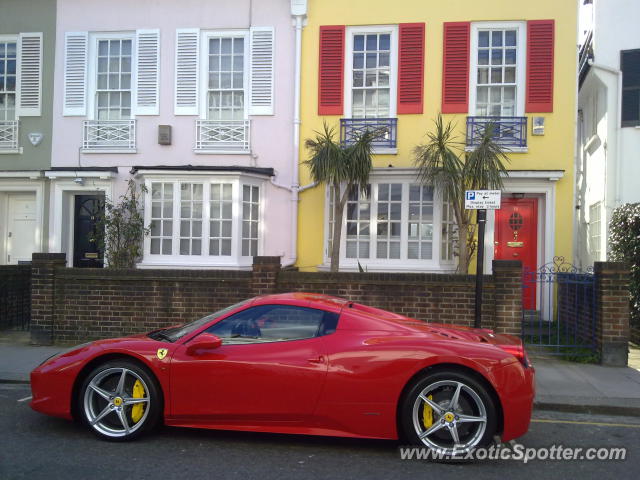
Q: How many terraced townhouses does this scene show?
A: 3